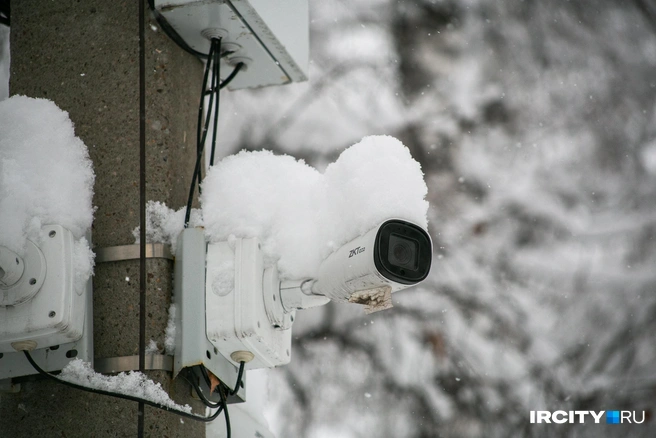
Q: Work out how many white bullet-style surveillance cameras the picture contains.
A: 1